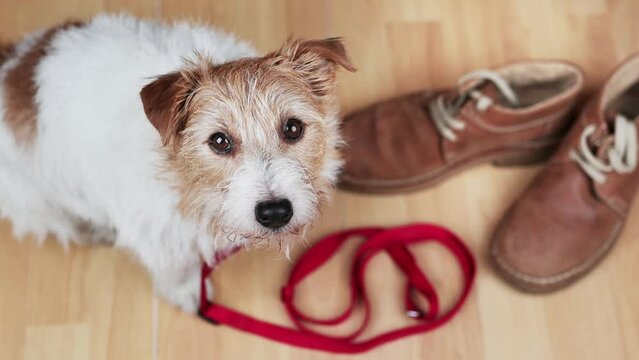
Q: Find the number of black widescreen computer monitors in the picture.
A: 0